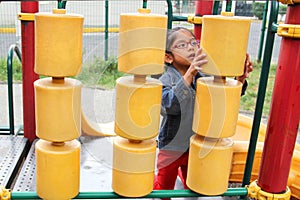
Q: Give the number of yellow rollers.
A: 9